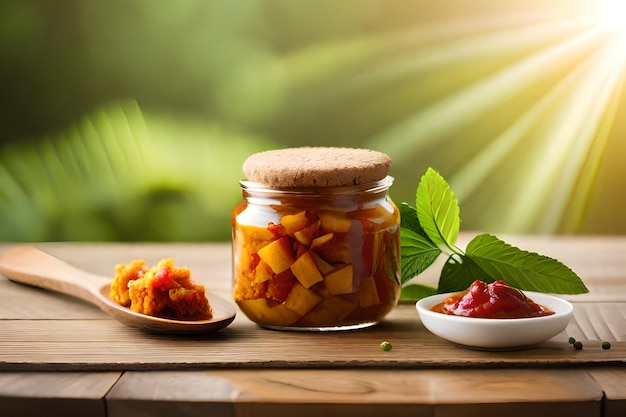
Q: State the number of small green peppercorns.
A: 4